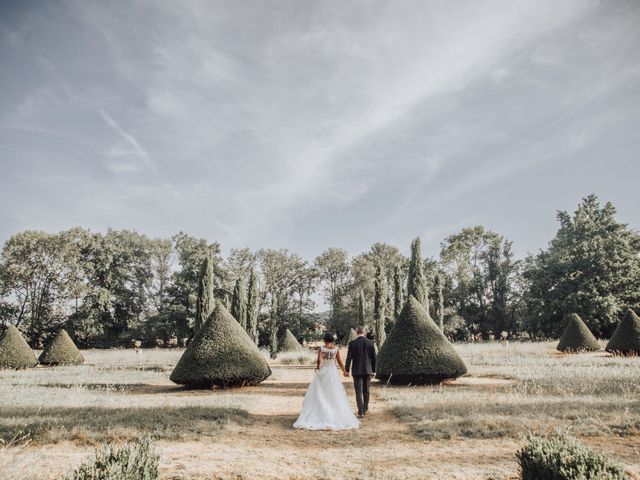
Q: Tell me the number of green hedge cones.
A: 8